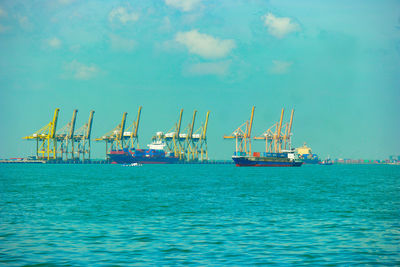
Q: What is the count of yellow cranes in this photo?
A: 11